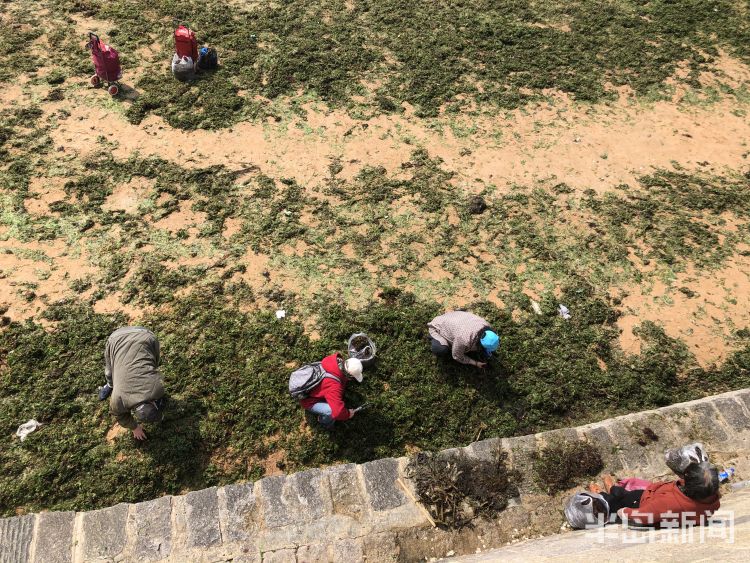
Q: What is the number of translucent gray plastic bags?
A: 4